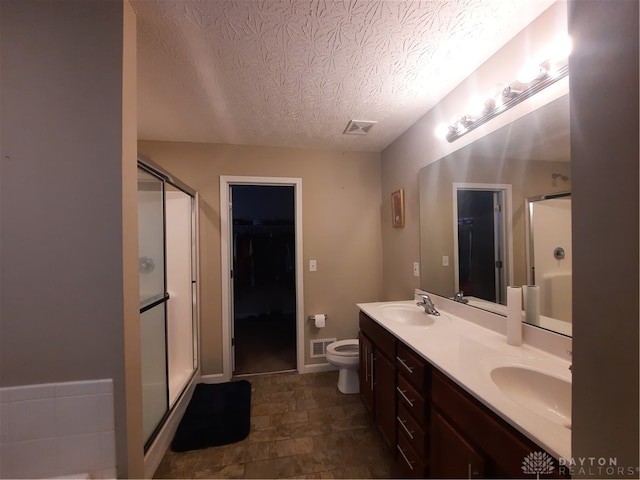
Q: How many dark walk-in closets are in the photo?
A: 1